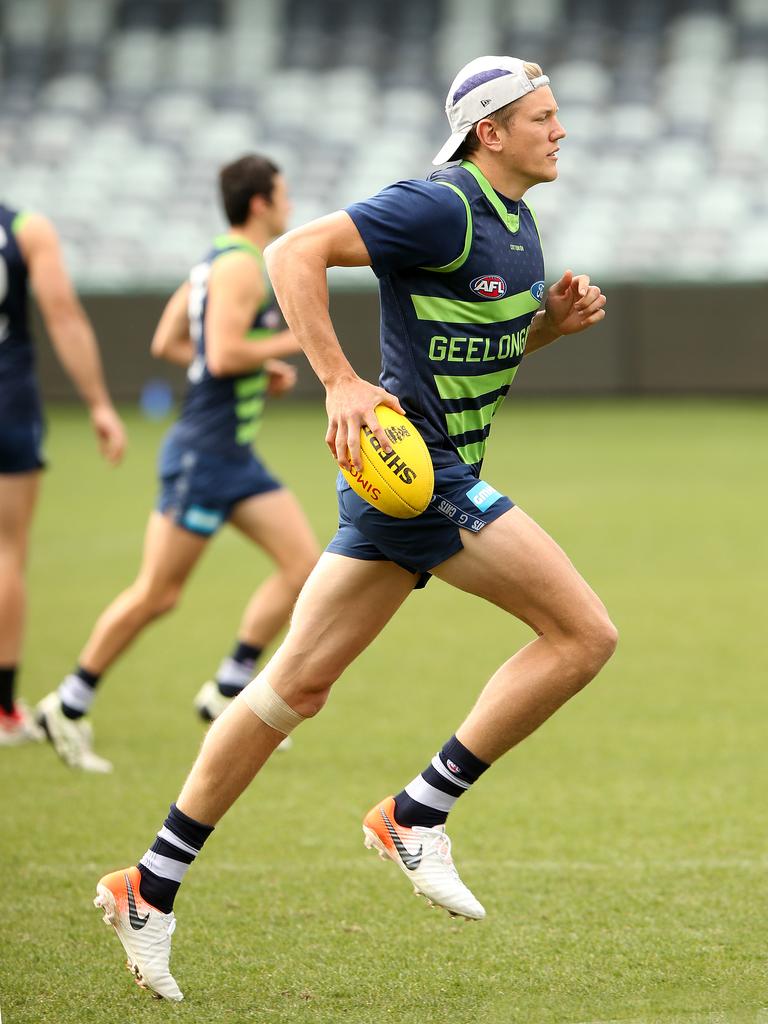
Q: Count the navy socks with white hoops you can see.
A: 4